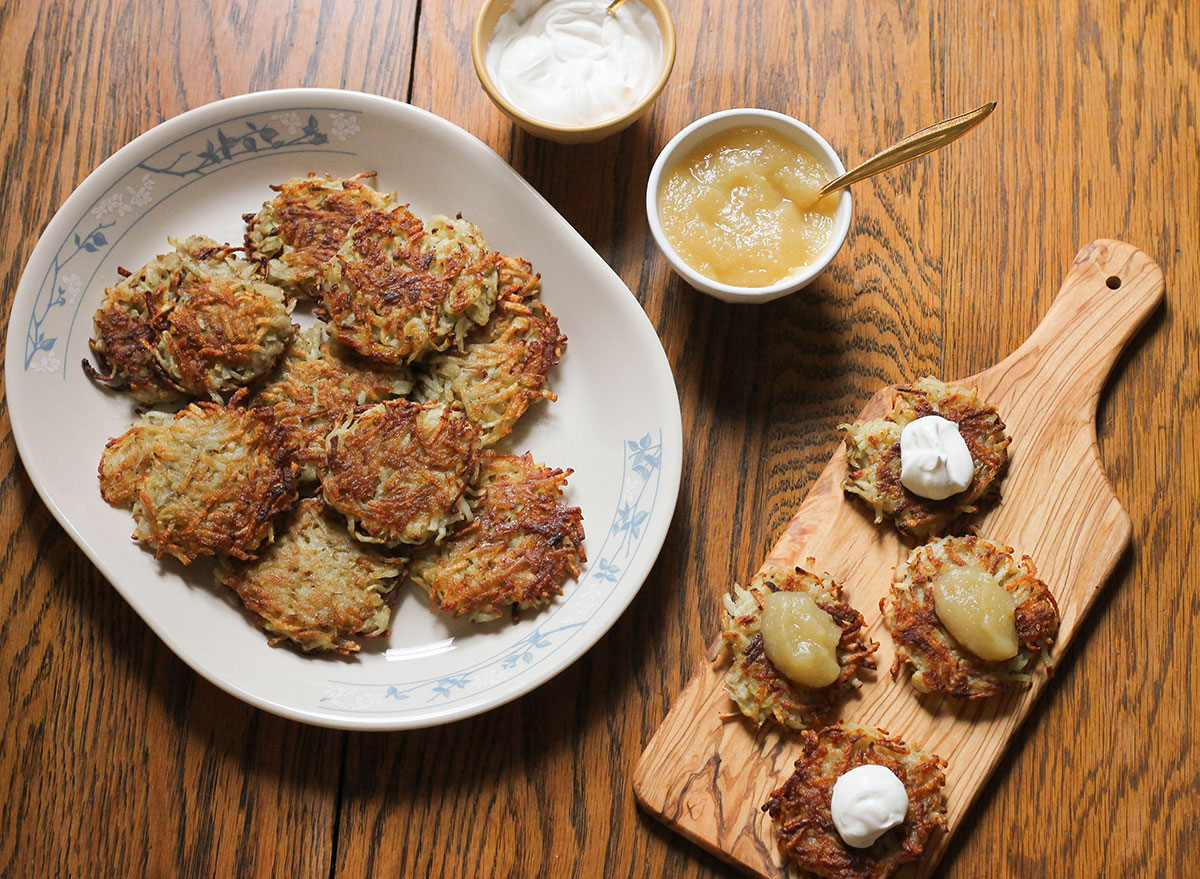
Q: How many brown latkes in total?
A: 14